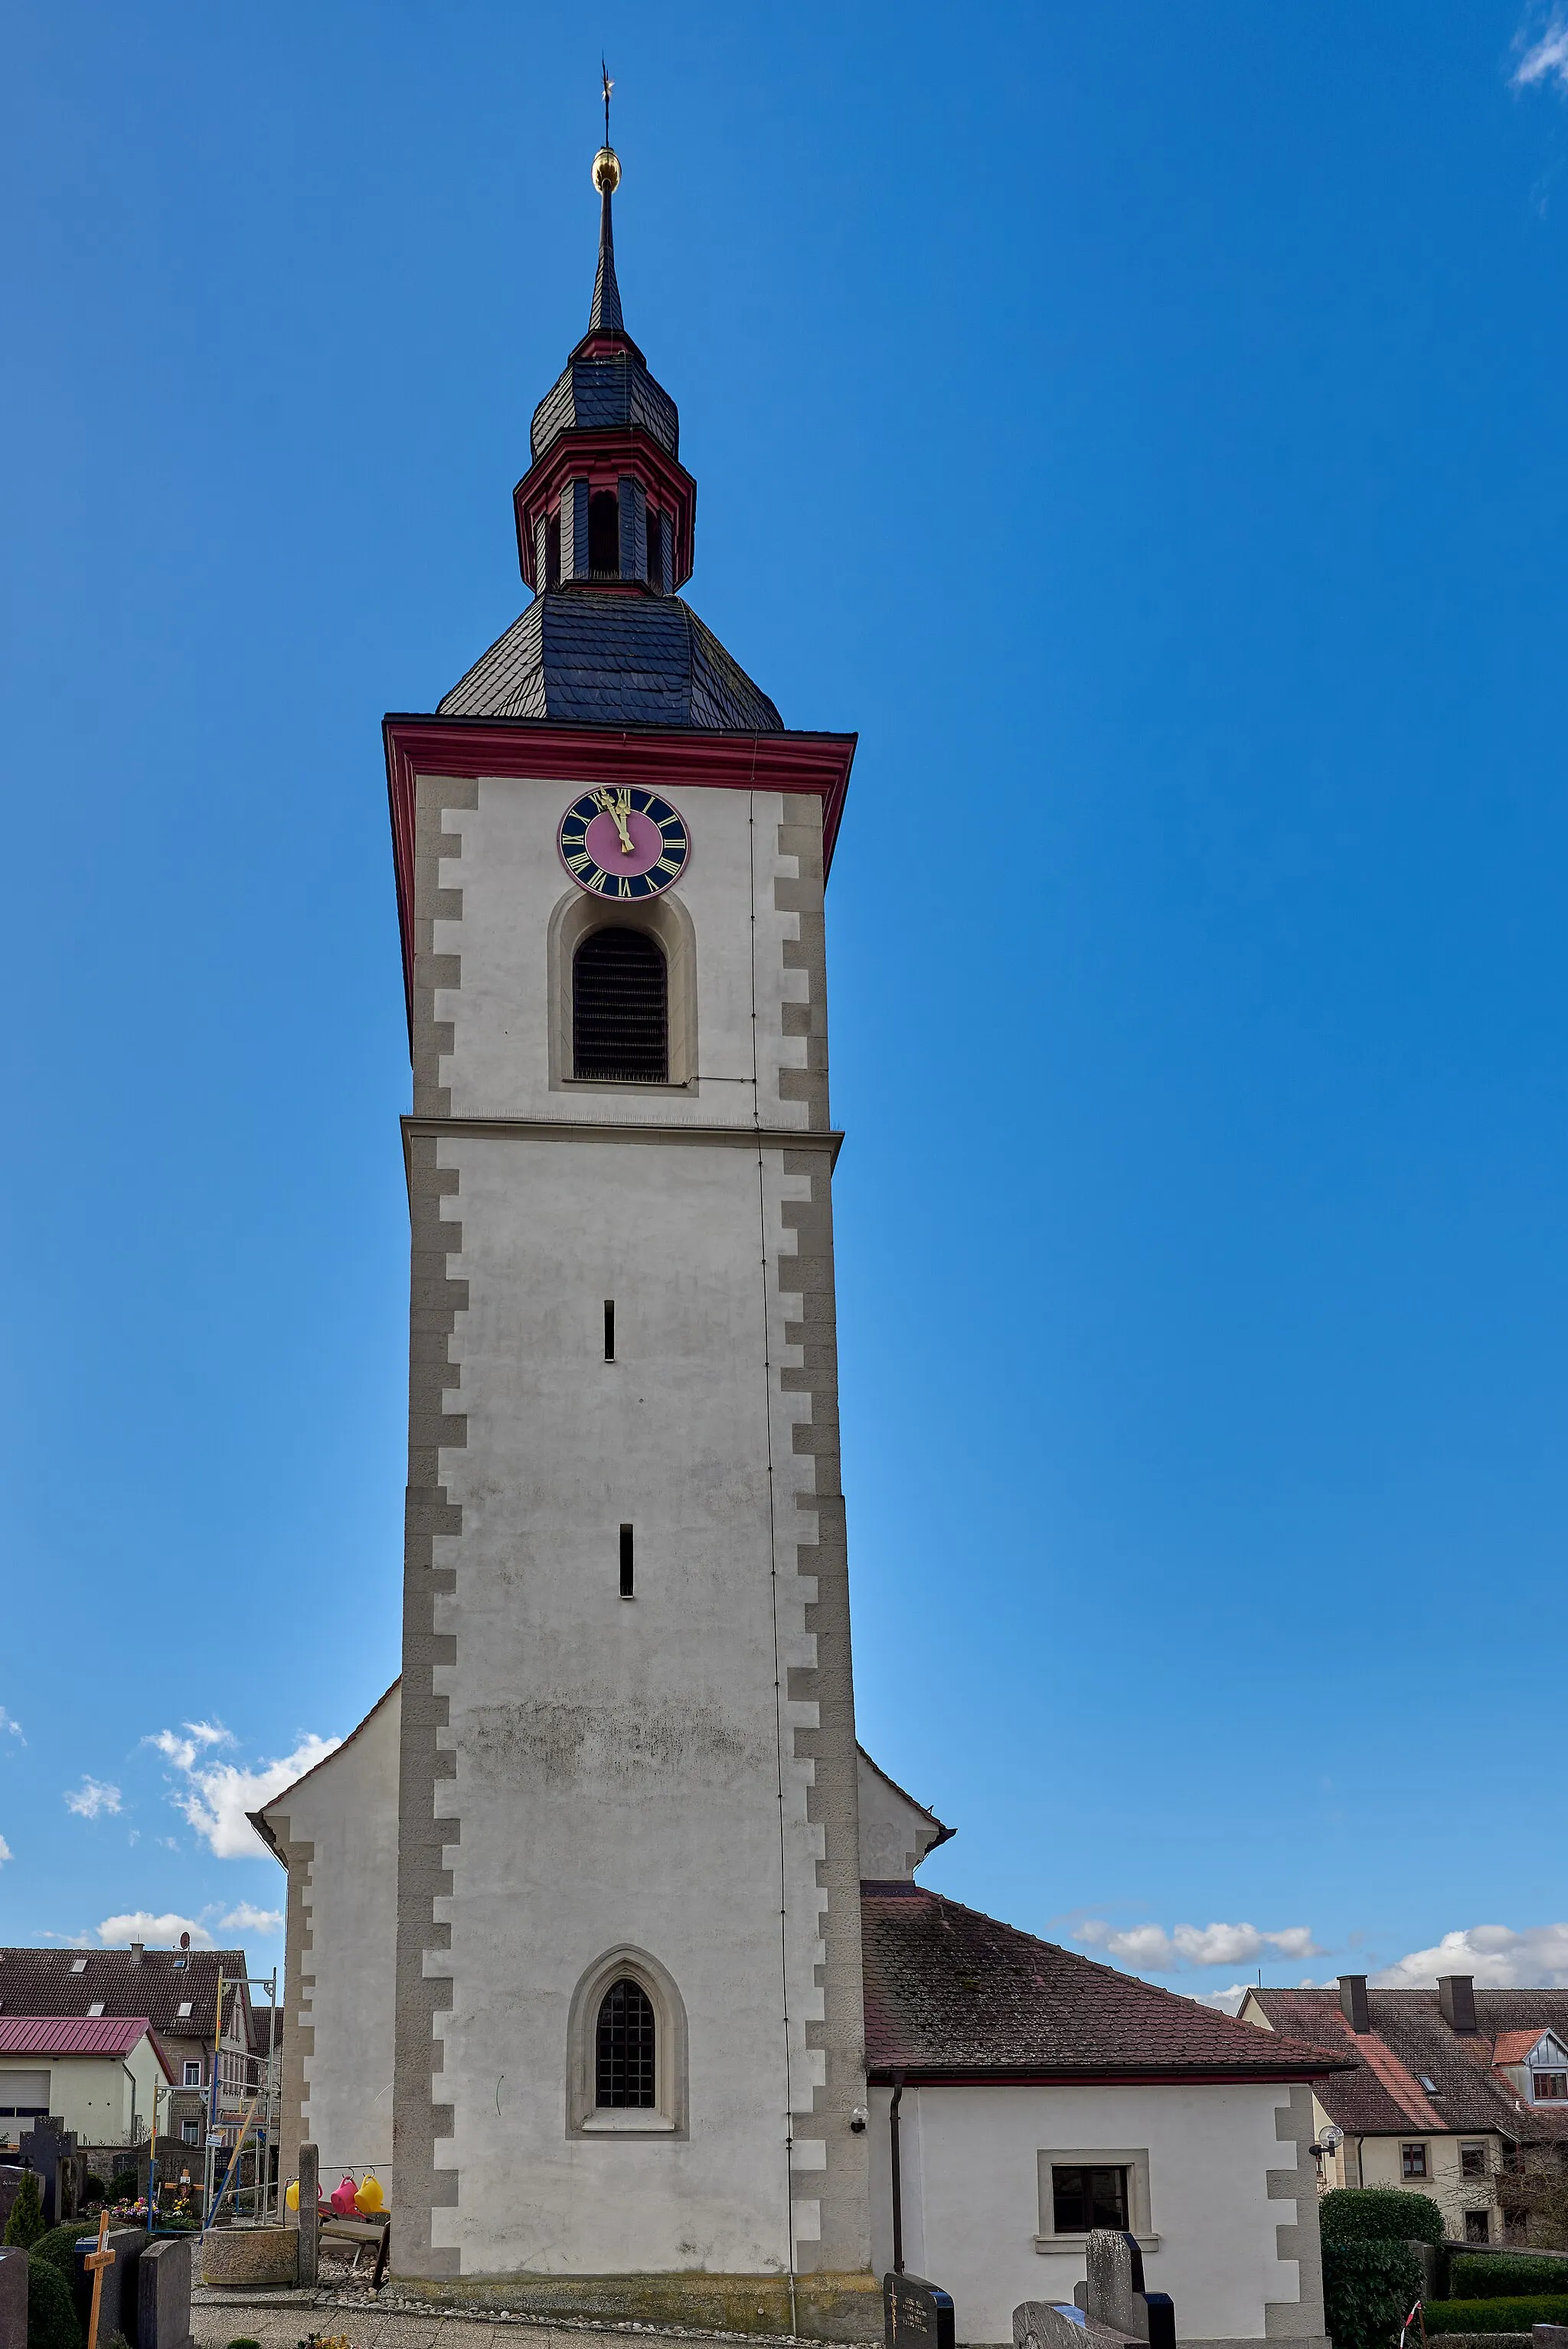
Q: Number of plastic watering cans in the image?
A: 4